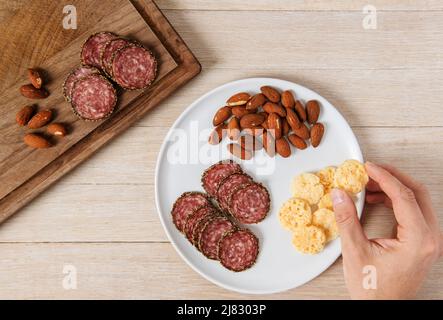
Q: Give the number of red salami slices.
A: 13